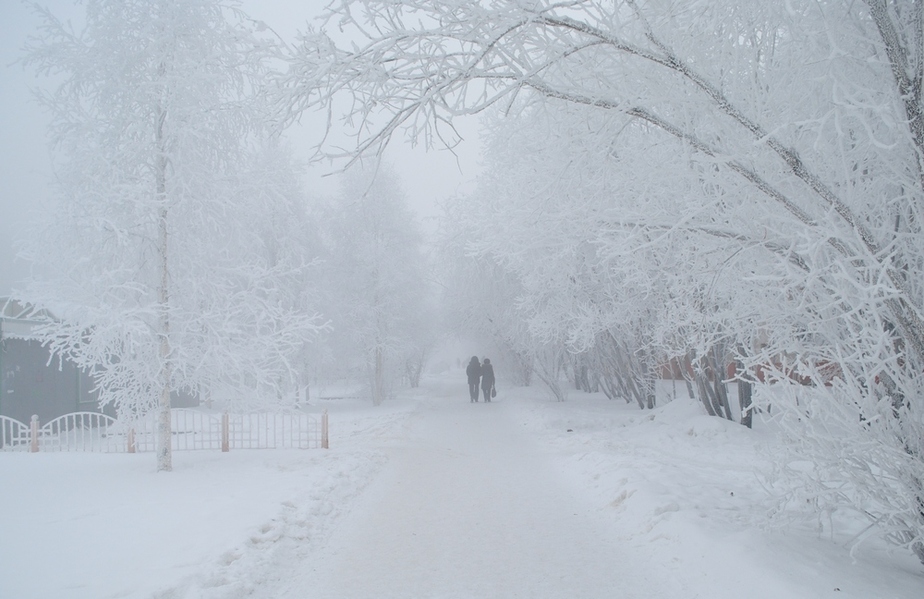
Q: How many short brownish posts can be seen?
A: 4